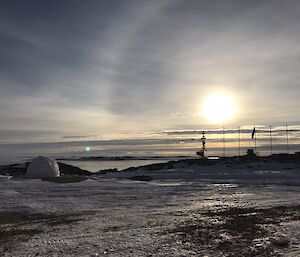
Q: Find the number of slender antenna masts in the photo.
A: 5